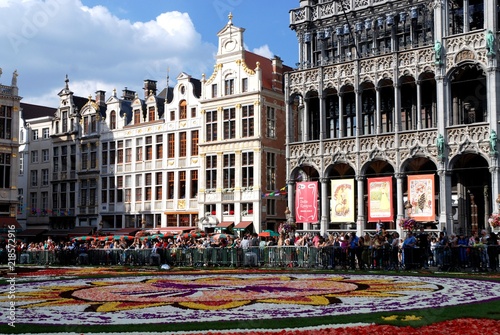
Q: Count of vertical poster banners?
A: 4